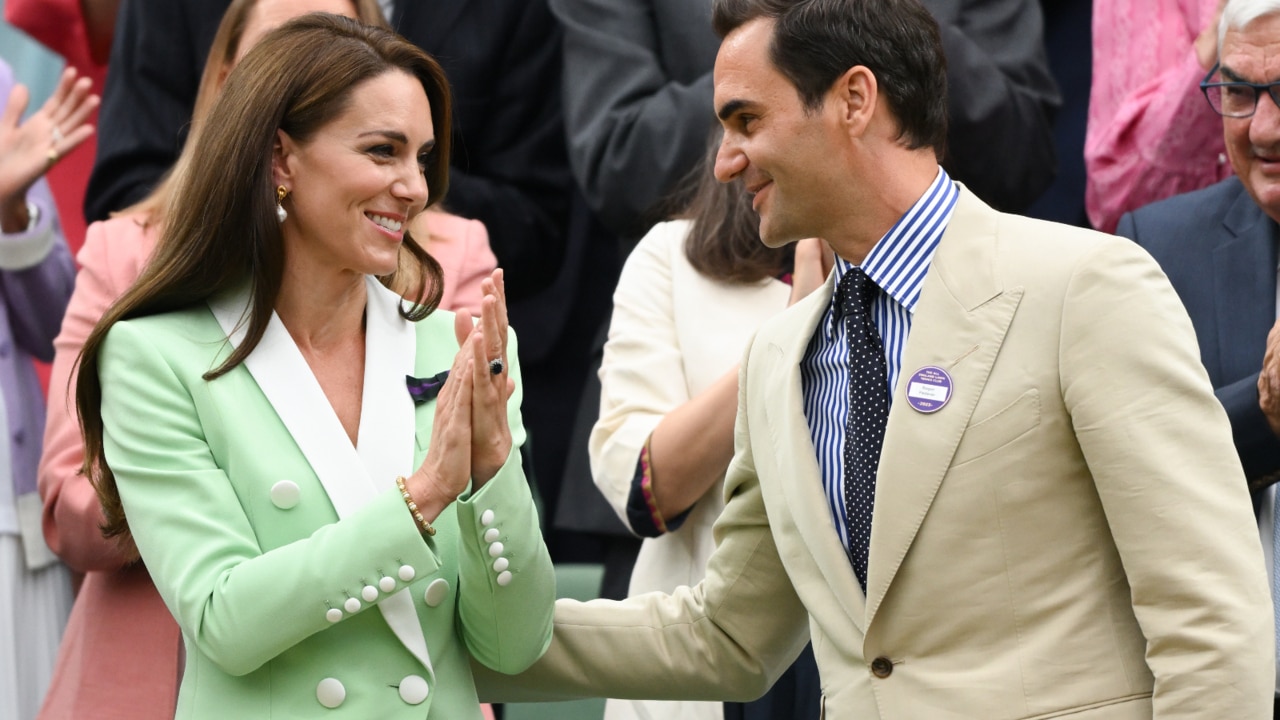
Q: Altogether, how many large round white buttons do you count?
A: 4